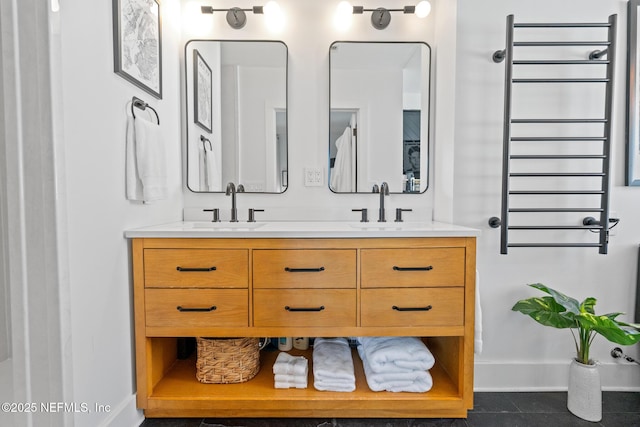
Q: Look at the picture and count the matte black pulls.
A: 6